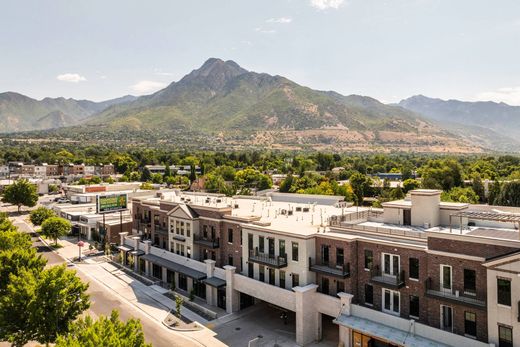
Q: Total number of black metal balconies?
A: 7